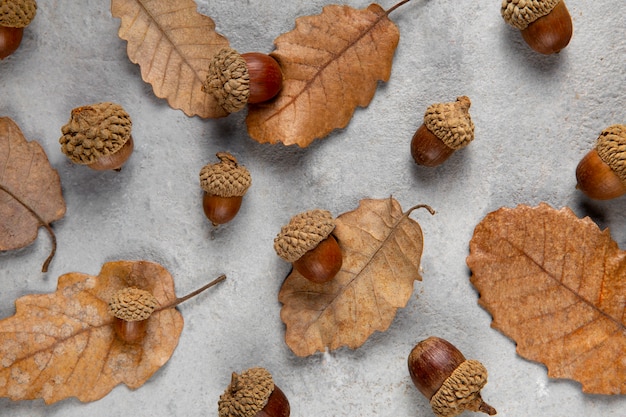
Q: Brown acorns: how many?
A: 11